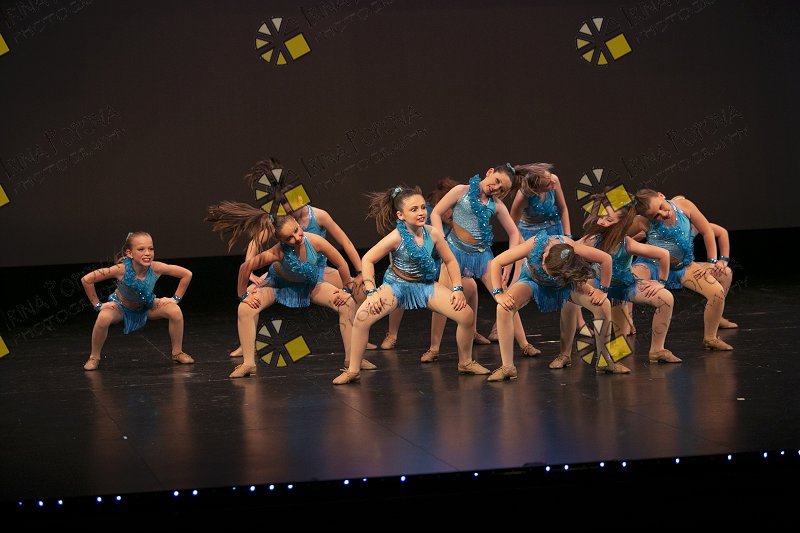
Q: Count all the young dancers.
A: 11